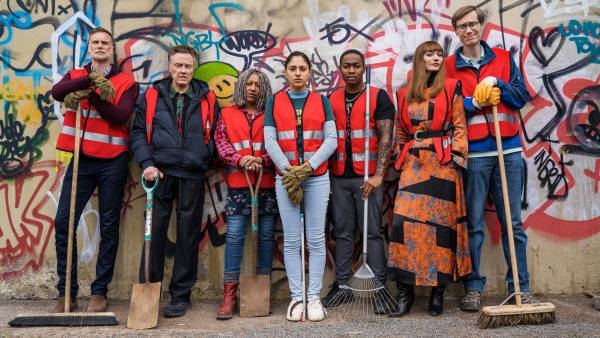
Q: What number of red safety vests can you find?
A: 7